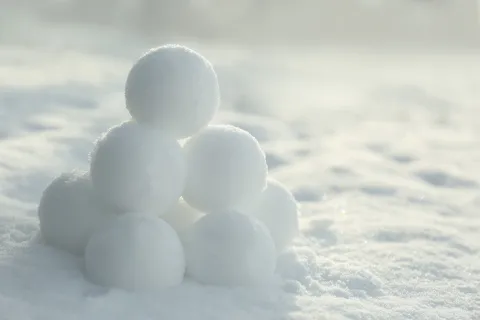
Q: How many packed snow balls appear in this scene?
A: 8